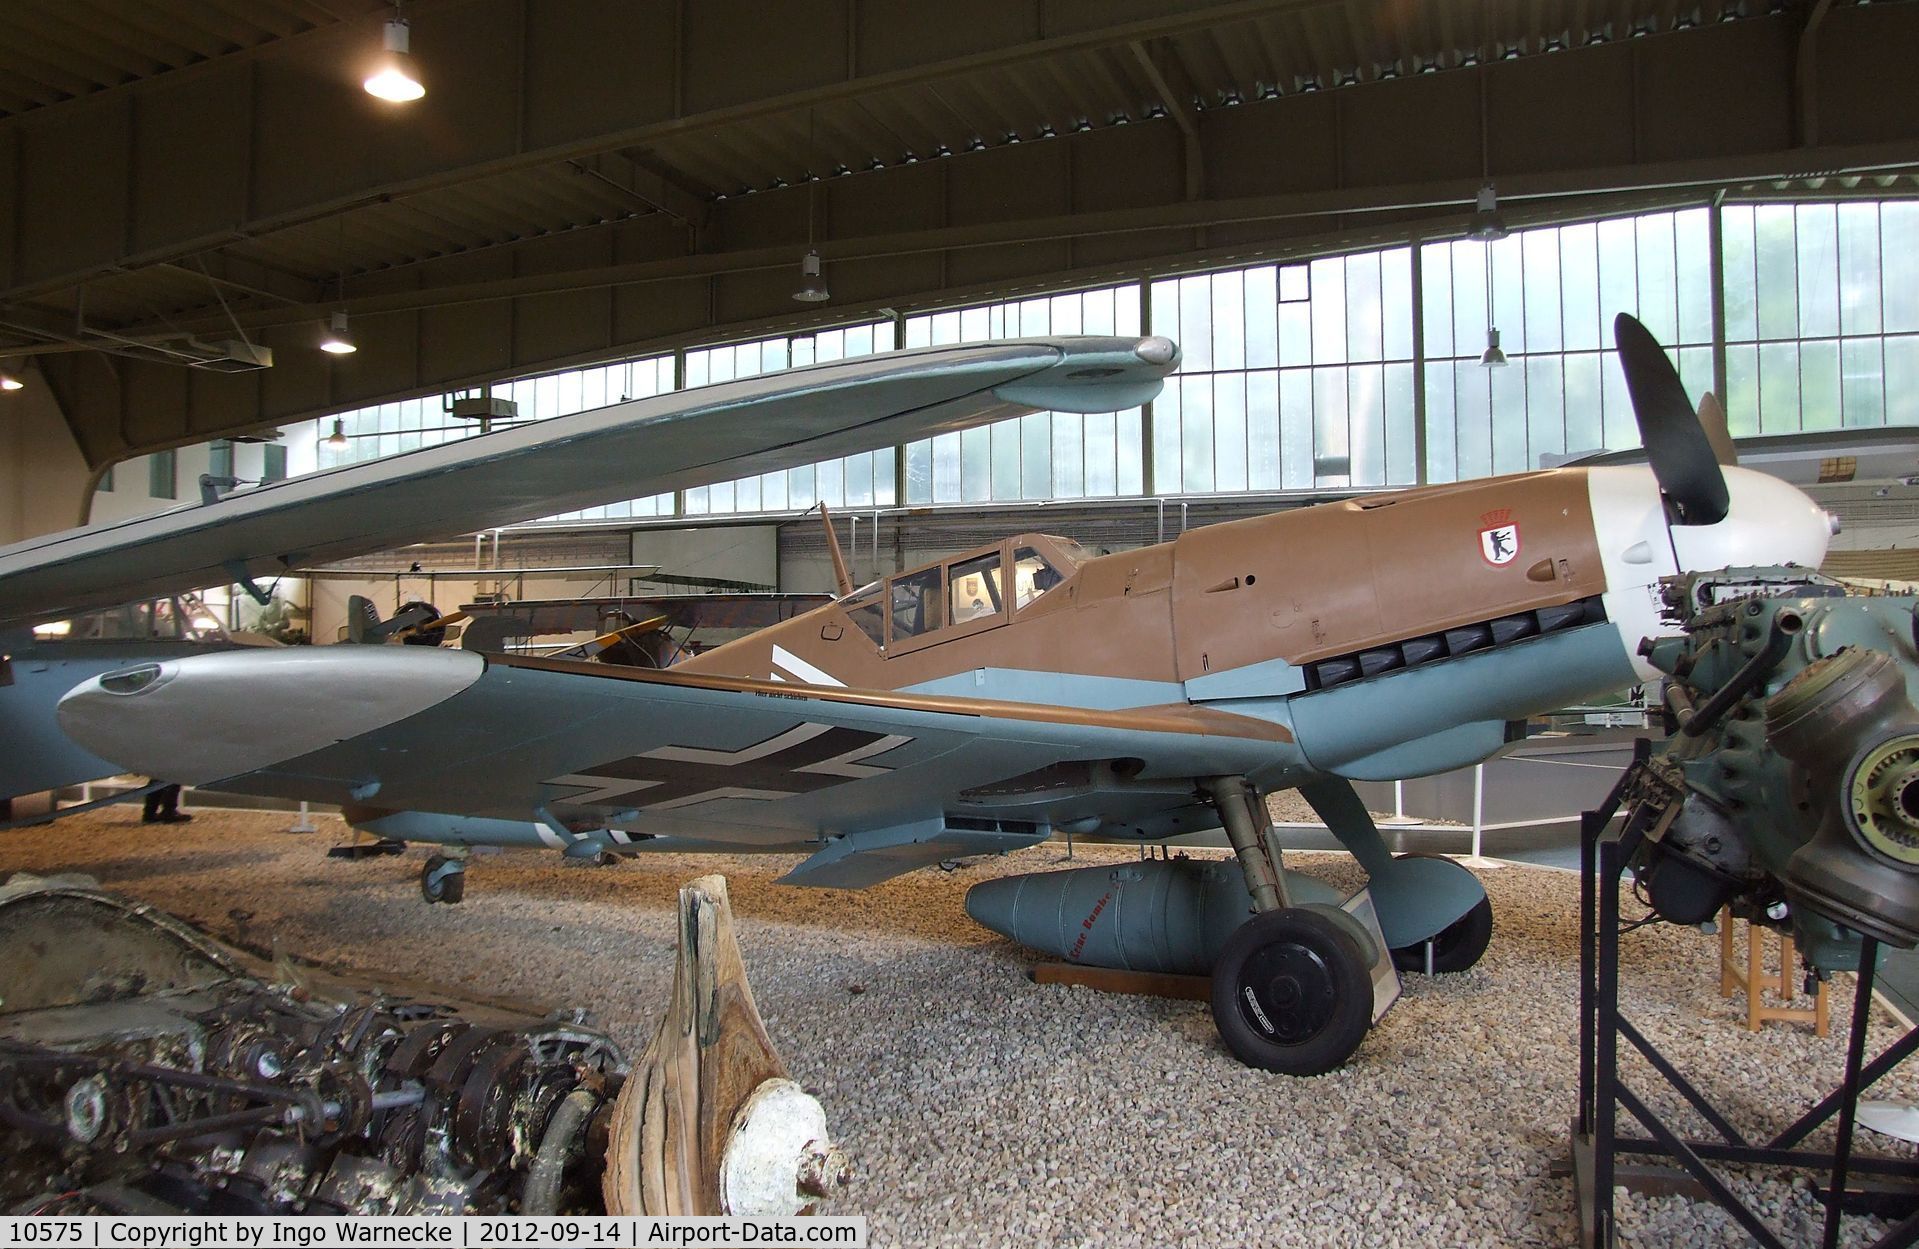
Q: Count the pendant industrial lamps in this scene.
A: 7